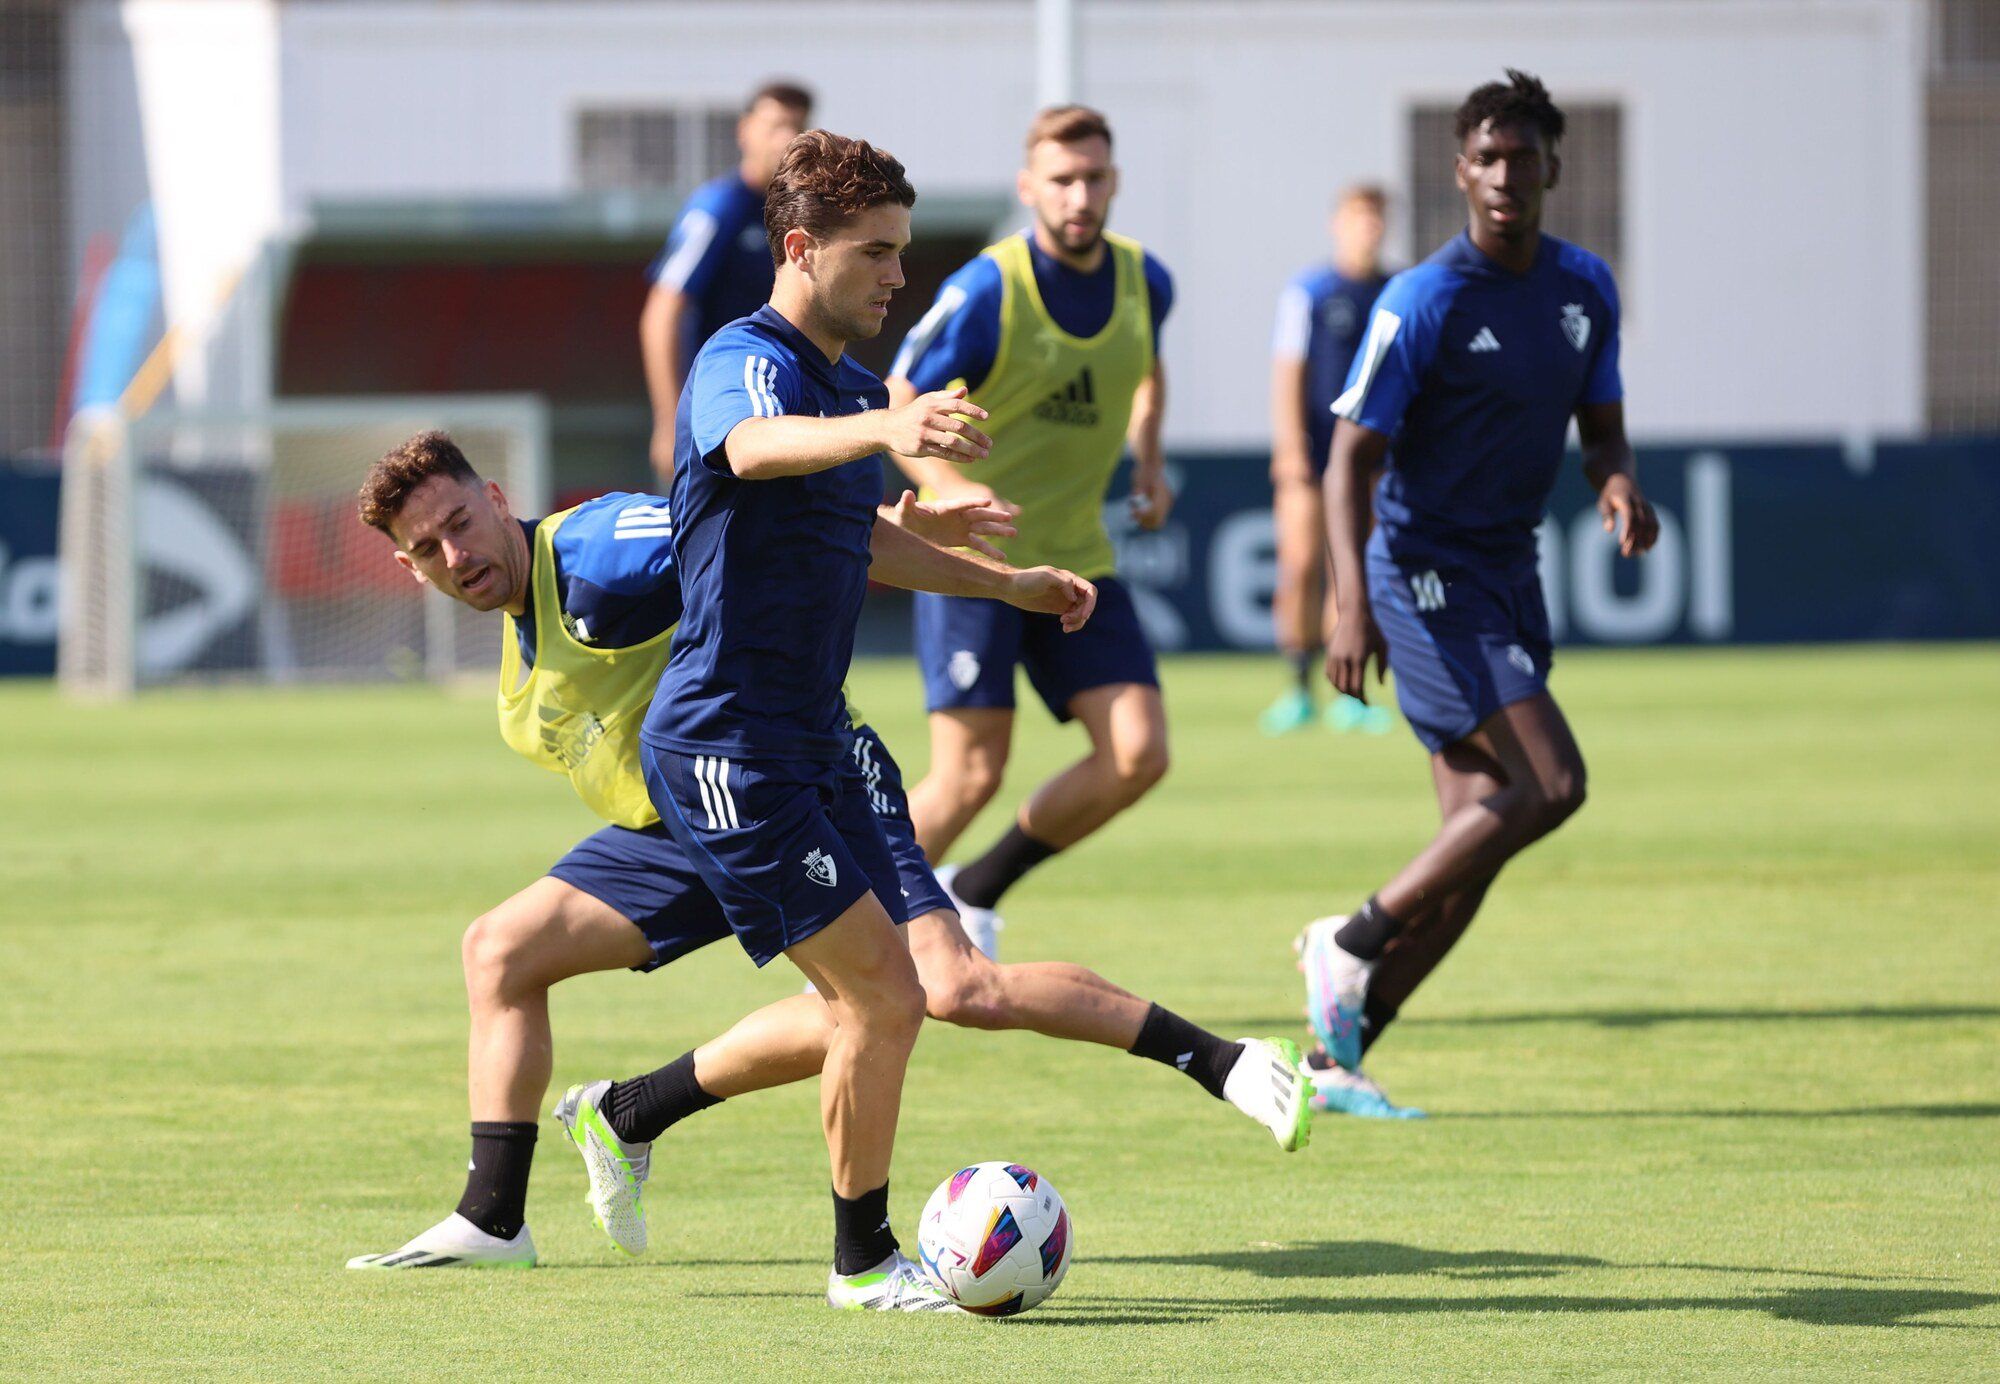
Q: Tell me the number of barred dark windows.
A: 2